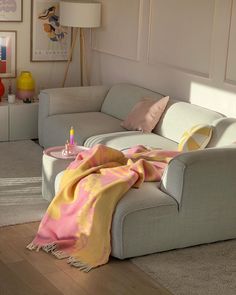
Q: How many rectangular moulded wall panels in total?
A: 3